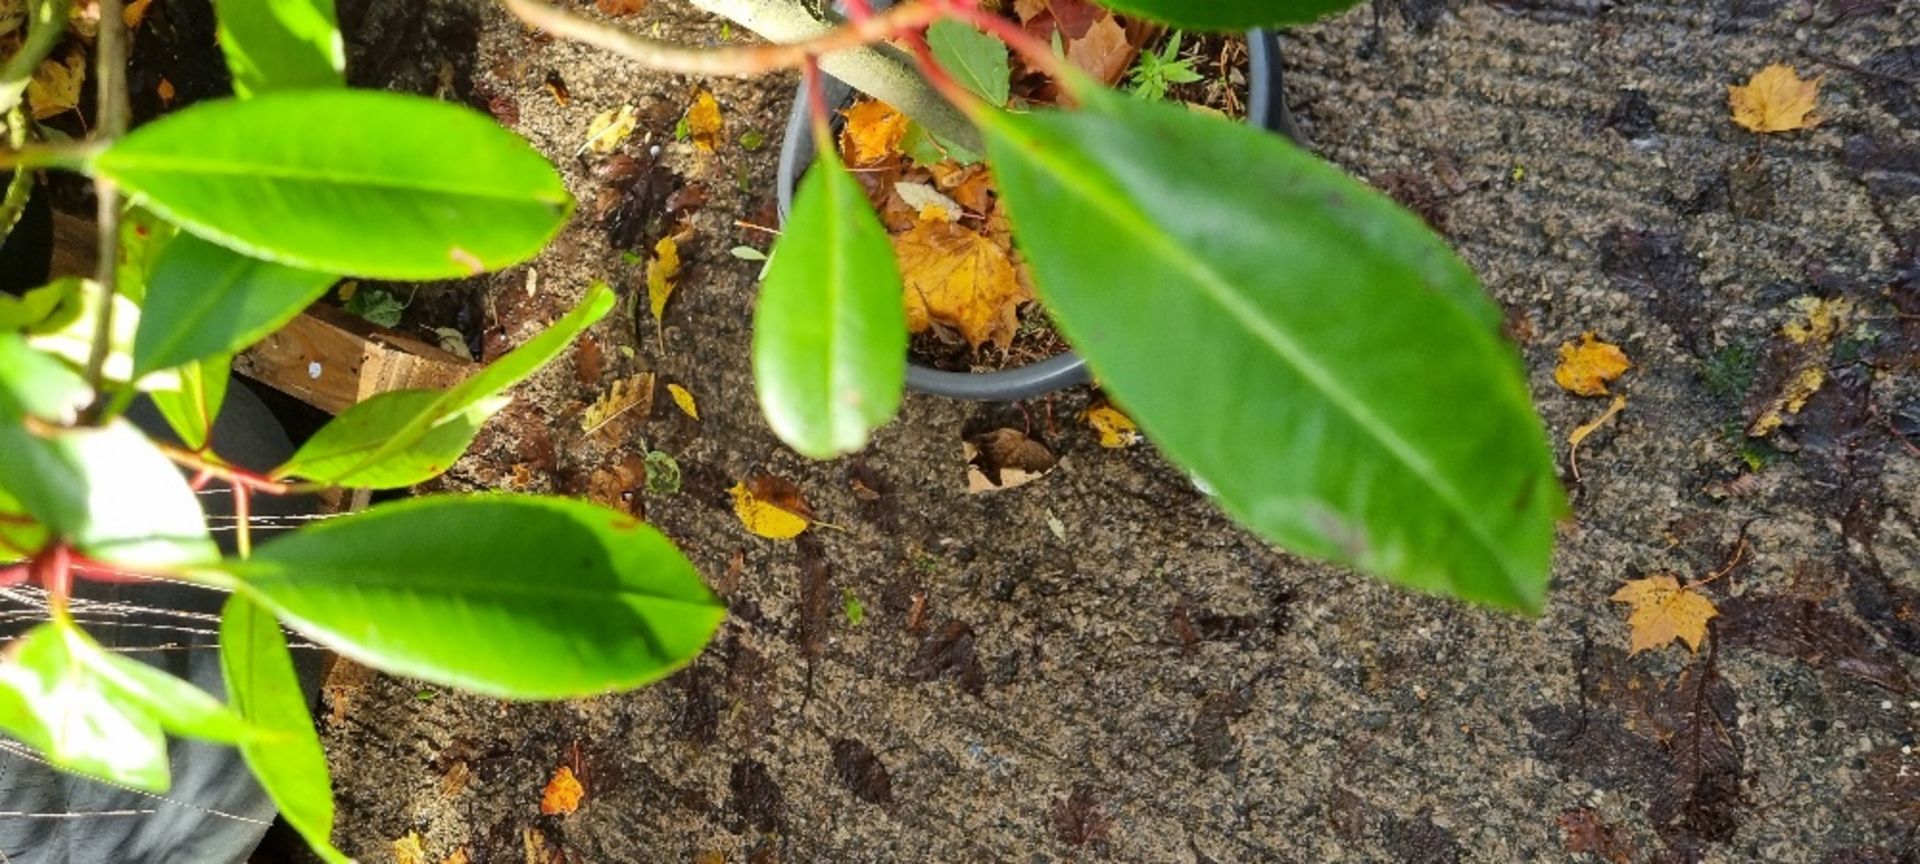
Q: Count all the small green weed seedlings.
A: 1